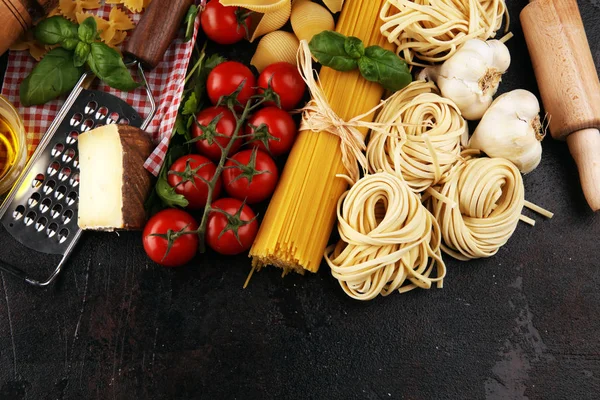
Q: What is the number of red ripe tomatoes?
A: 9